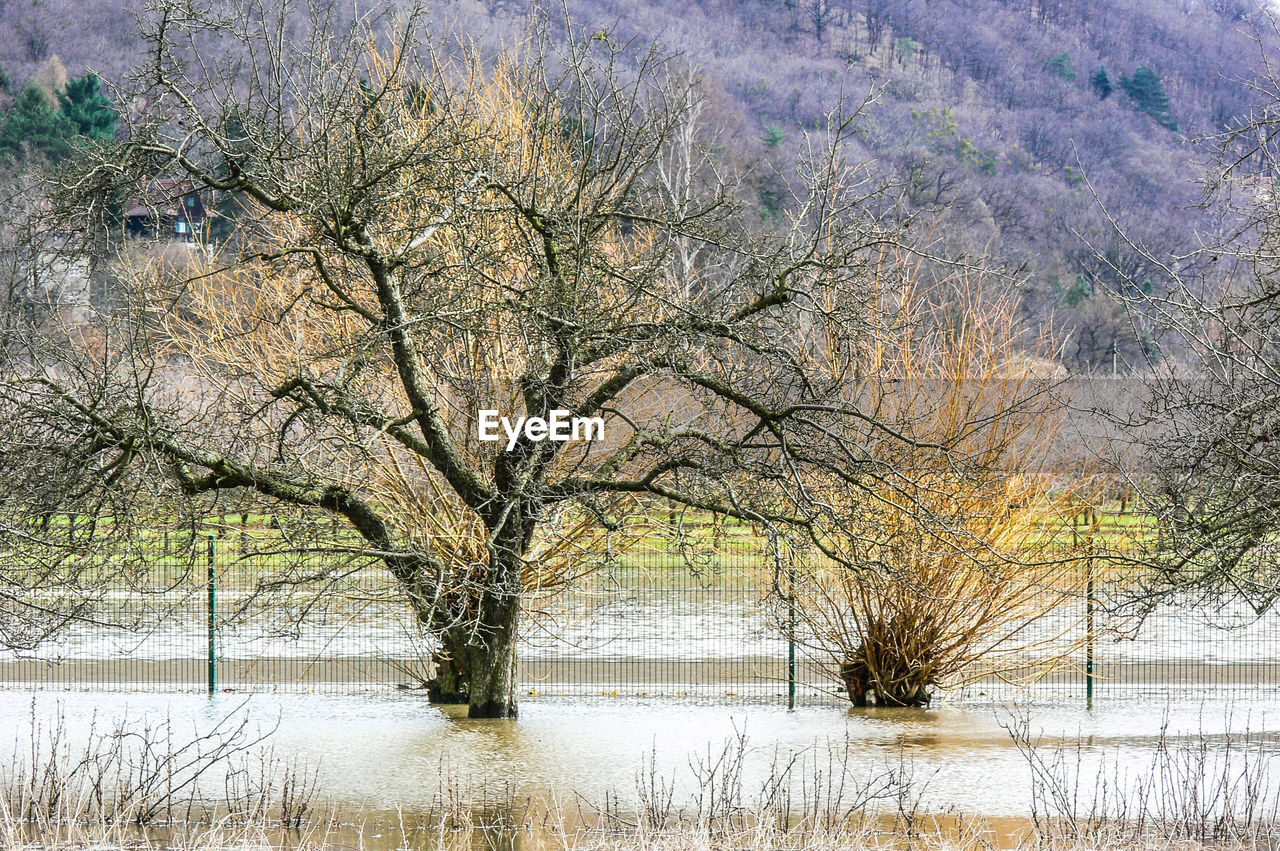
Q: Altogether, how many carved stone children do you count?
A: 0